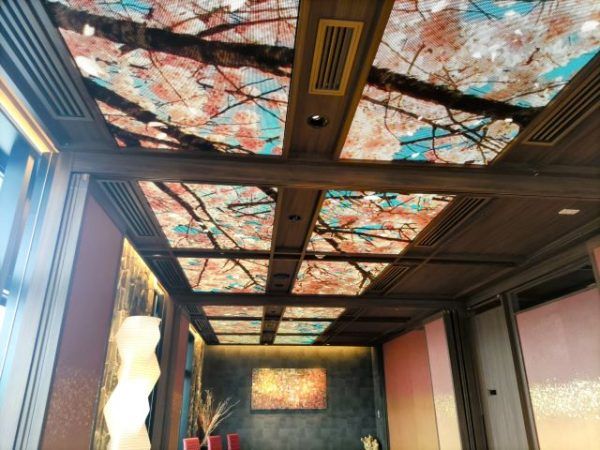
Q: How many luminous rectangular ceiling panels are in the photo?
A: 12